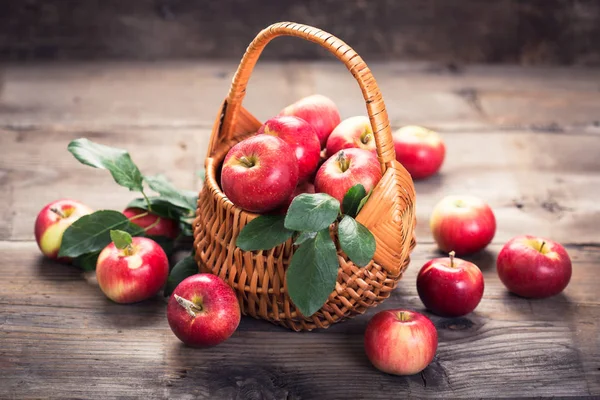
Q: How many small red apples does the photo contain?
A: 14